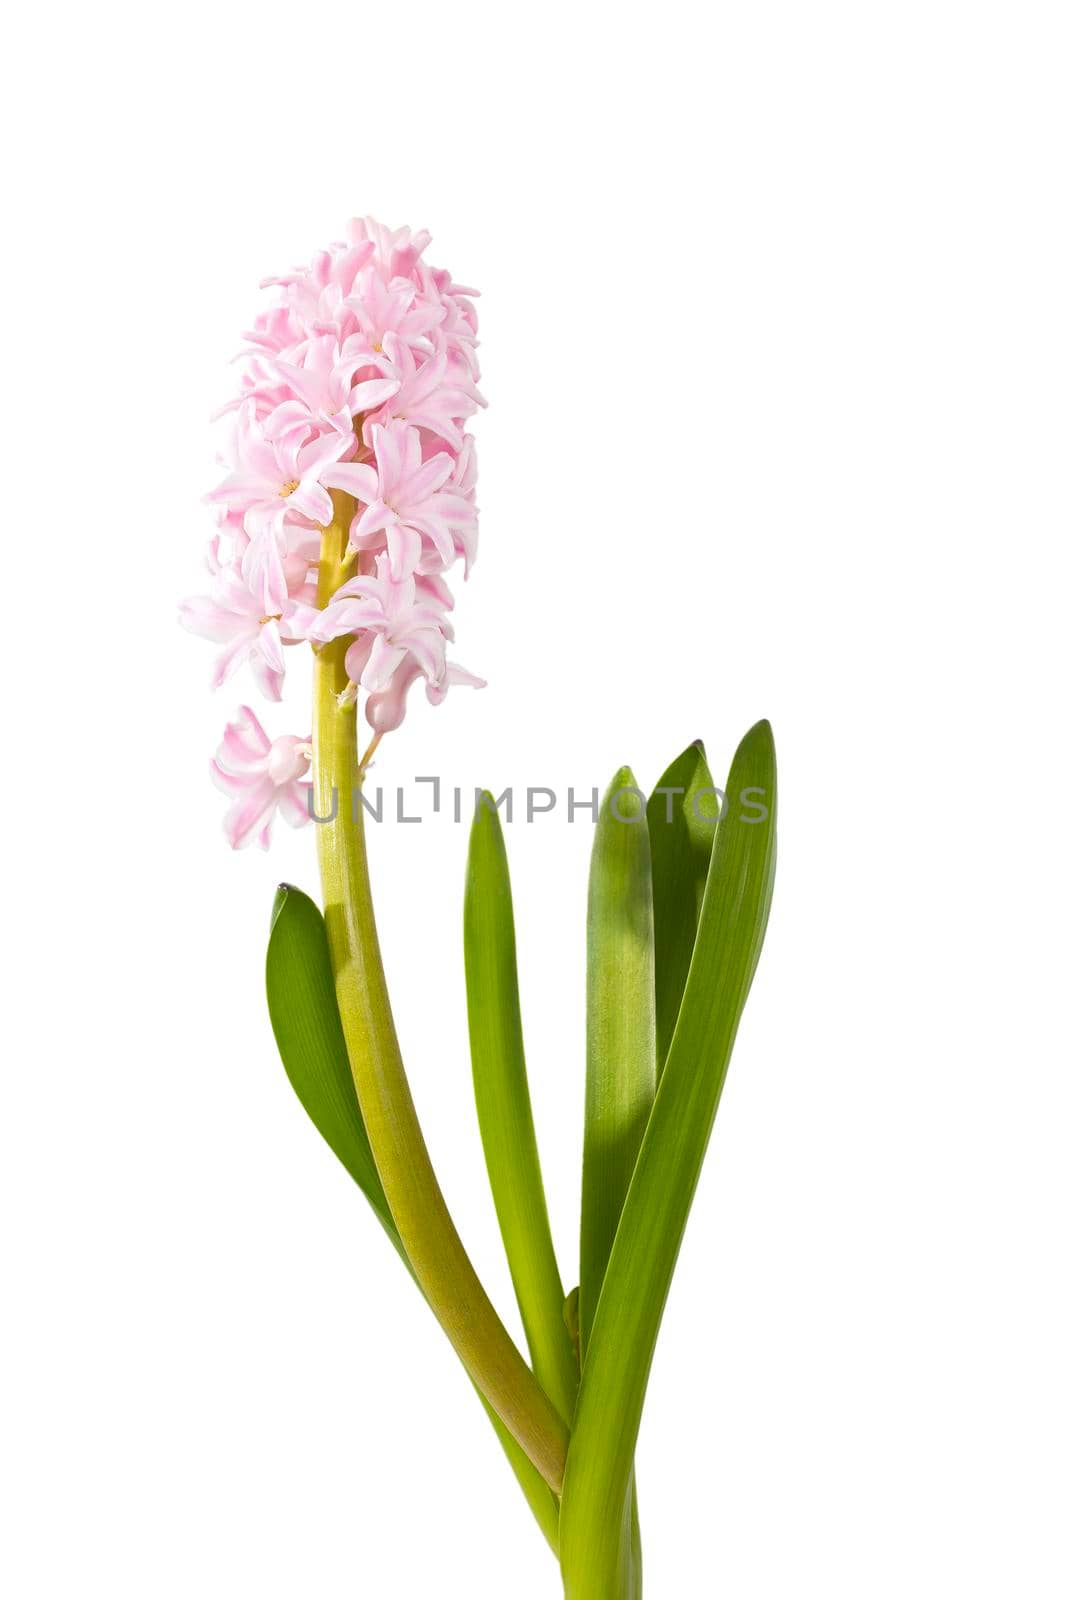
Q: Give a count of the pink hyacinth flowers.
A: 1